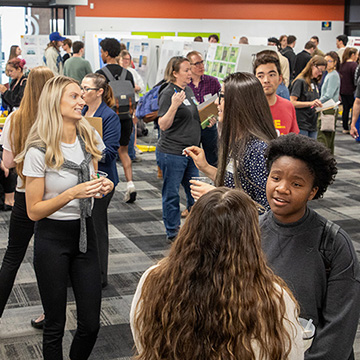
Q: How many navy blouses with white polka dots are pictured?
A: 1